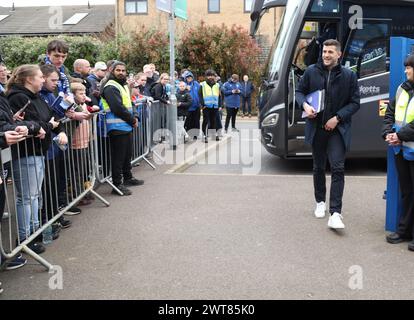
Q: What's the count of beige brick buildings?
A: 1